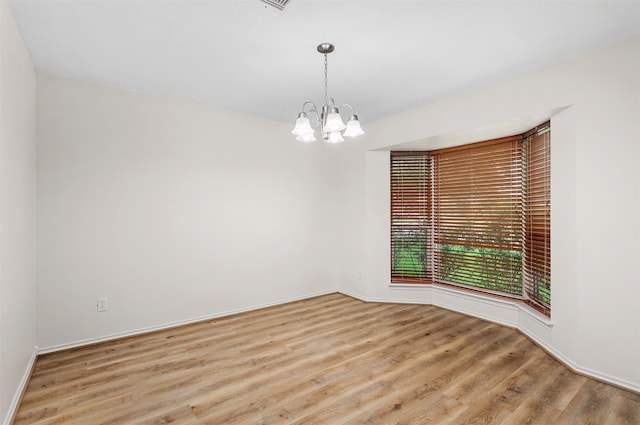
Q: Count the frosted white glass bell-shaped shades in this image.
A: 5